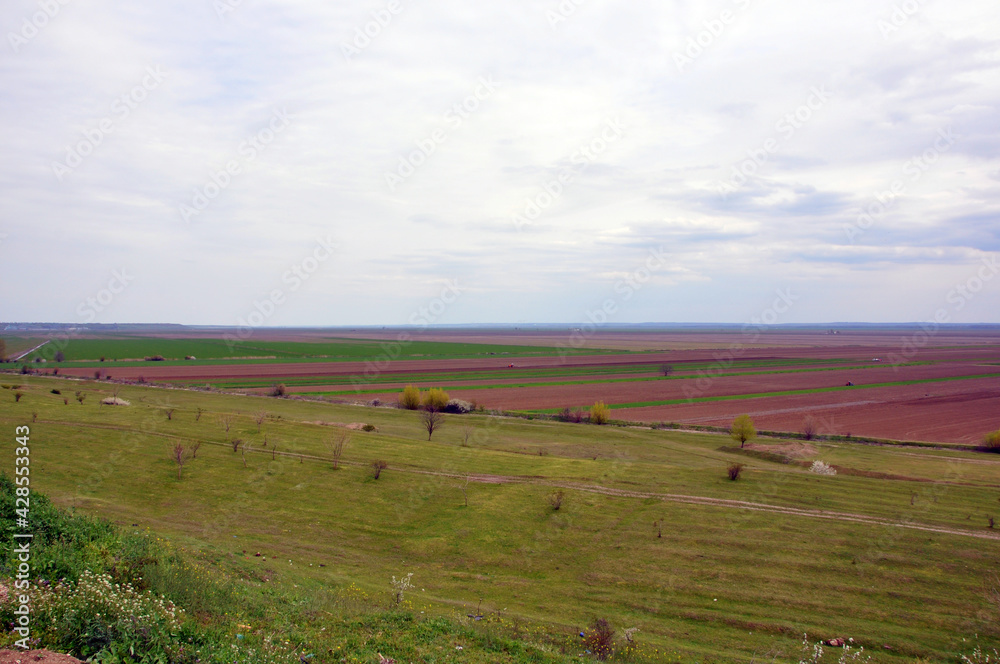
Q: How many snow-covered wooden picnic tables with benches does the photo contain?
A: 0